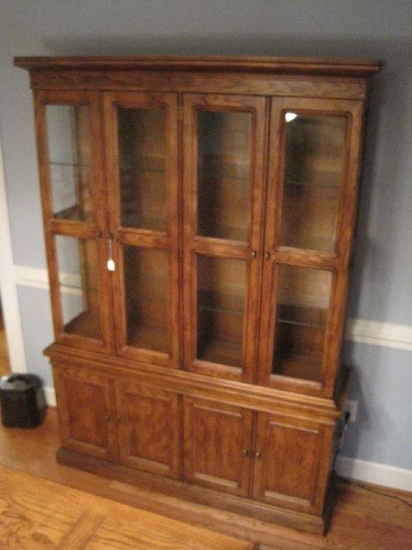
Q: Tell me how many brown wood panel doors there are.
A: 4